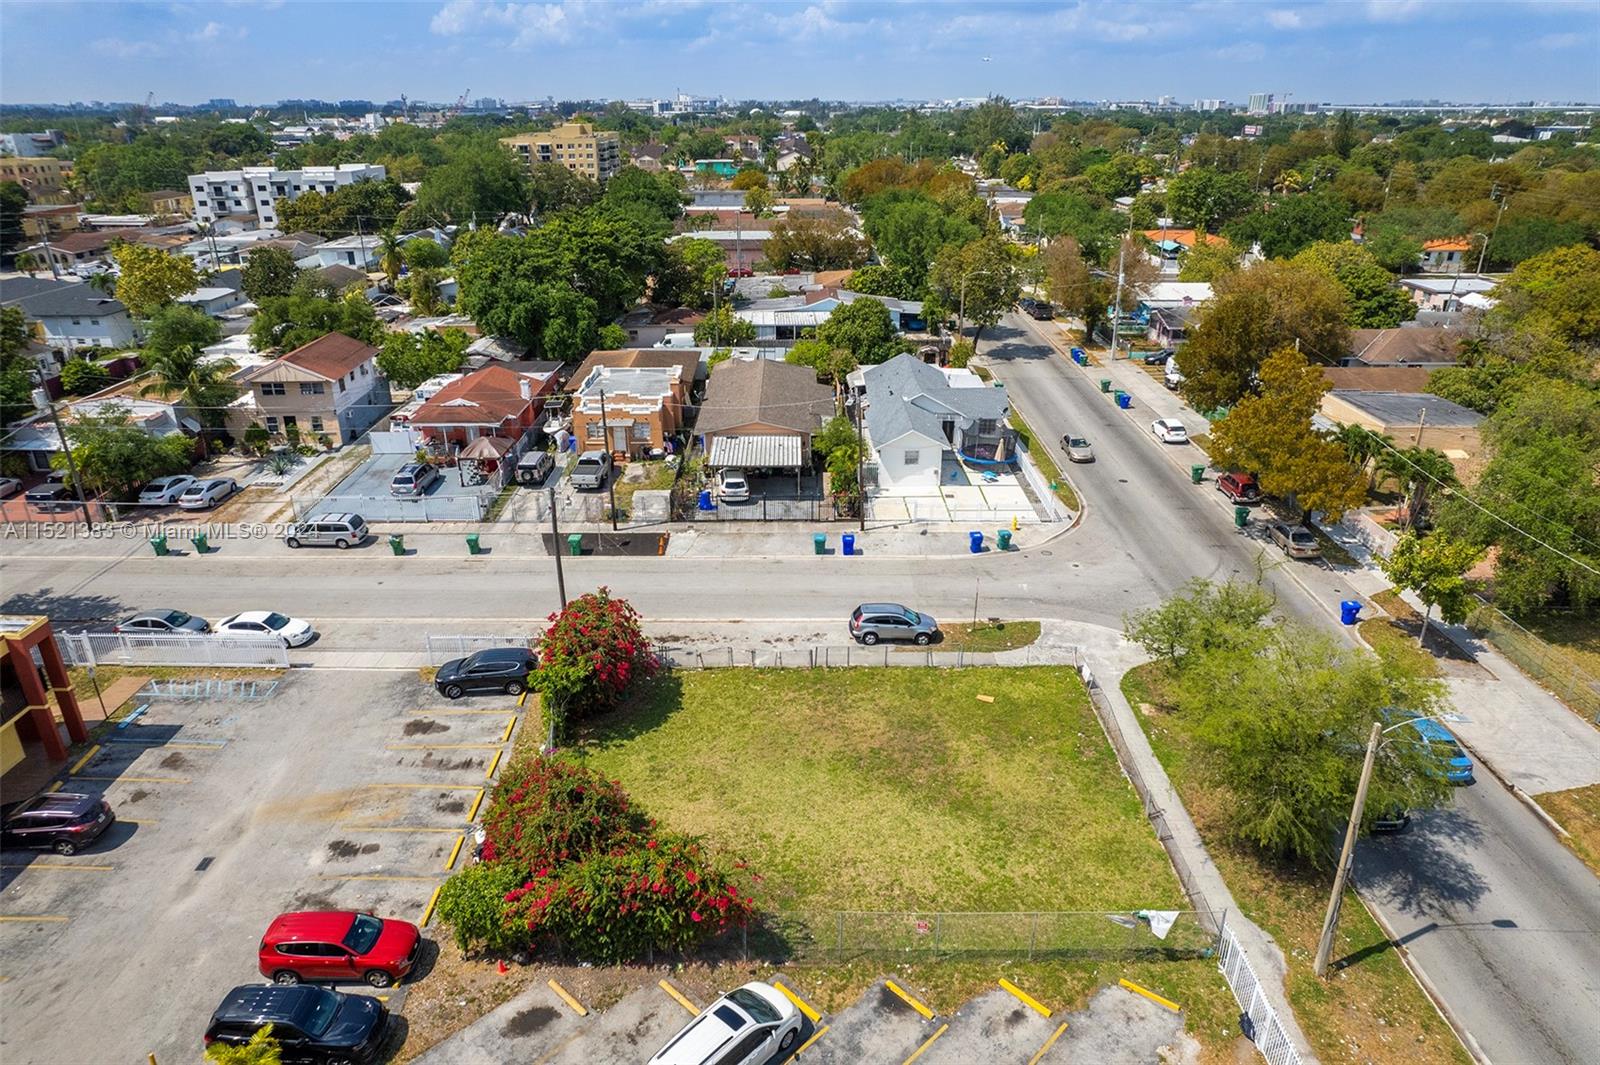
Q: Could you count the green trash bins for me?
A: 12